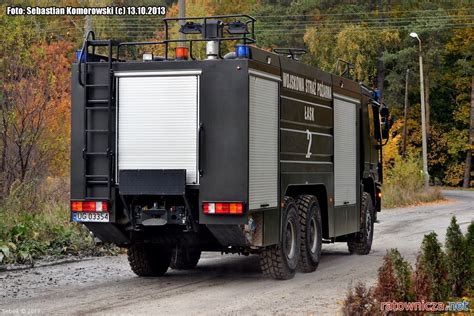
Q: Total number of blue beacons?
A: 3